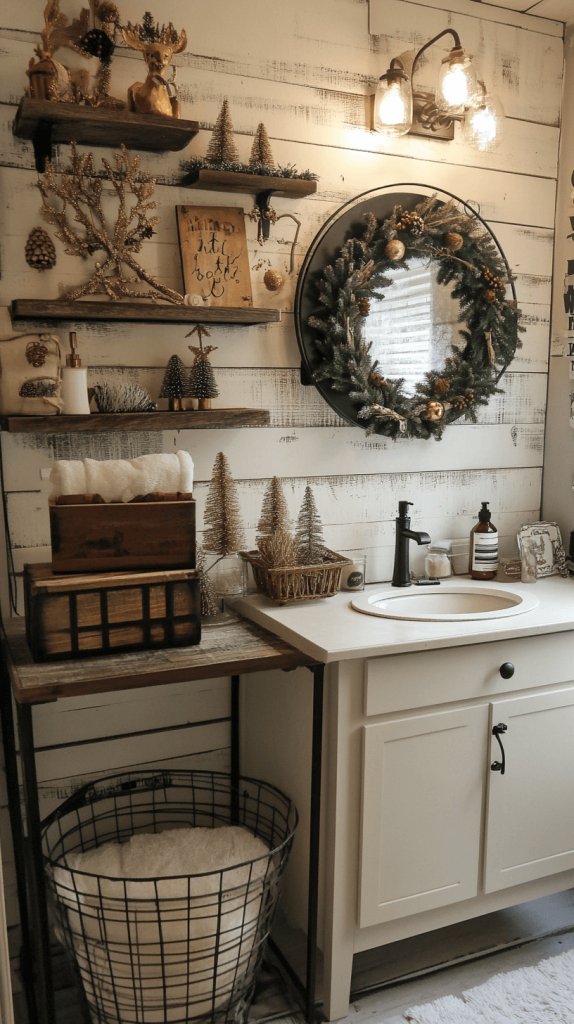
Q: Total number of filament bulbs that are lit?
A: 3